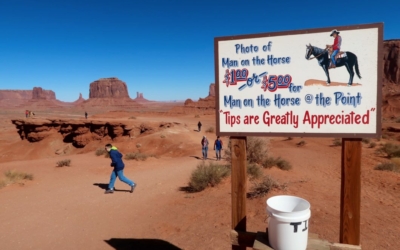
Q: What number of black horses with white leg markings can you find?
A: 1